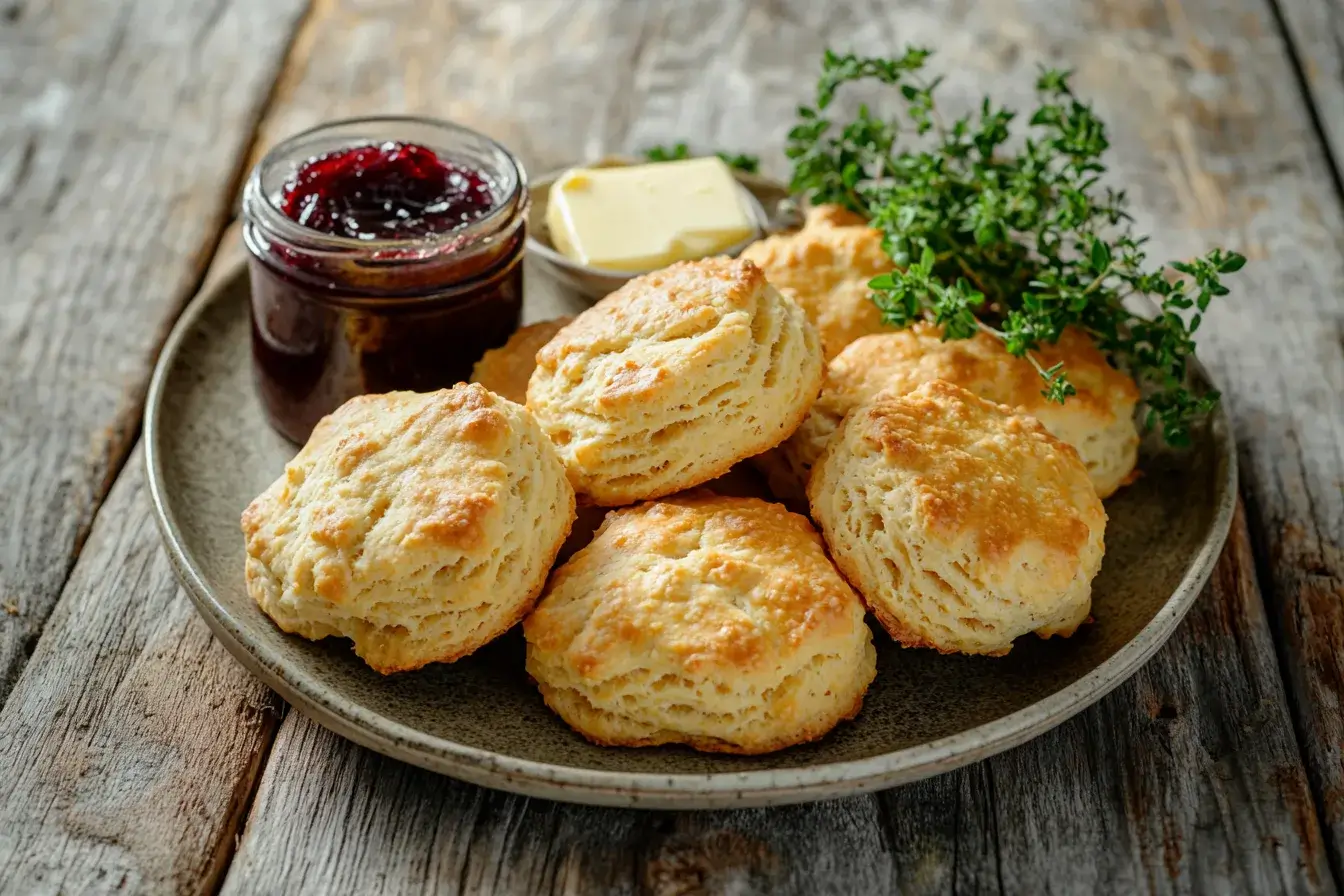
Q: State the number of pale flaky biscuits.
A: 7